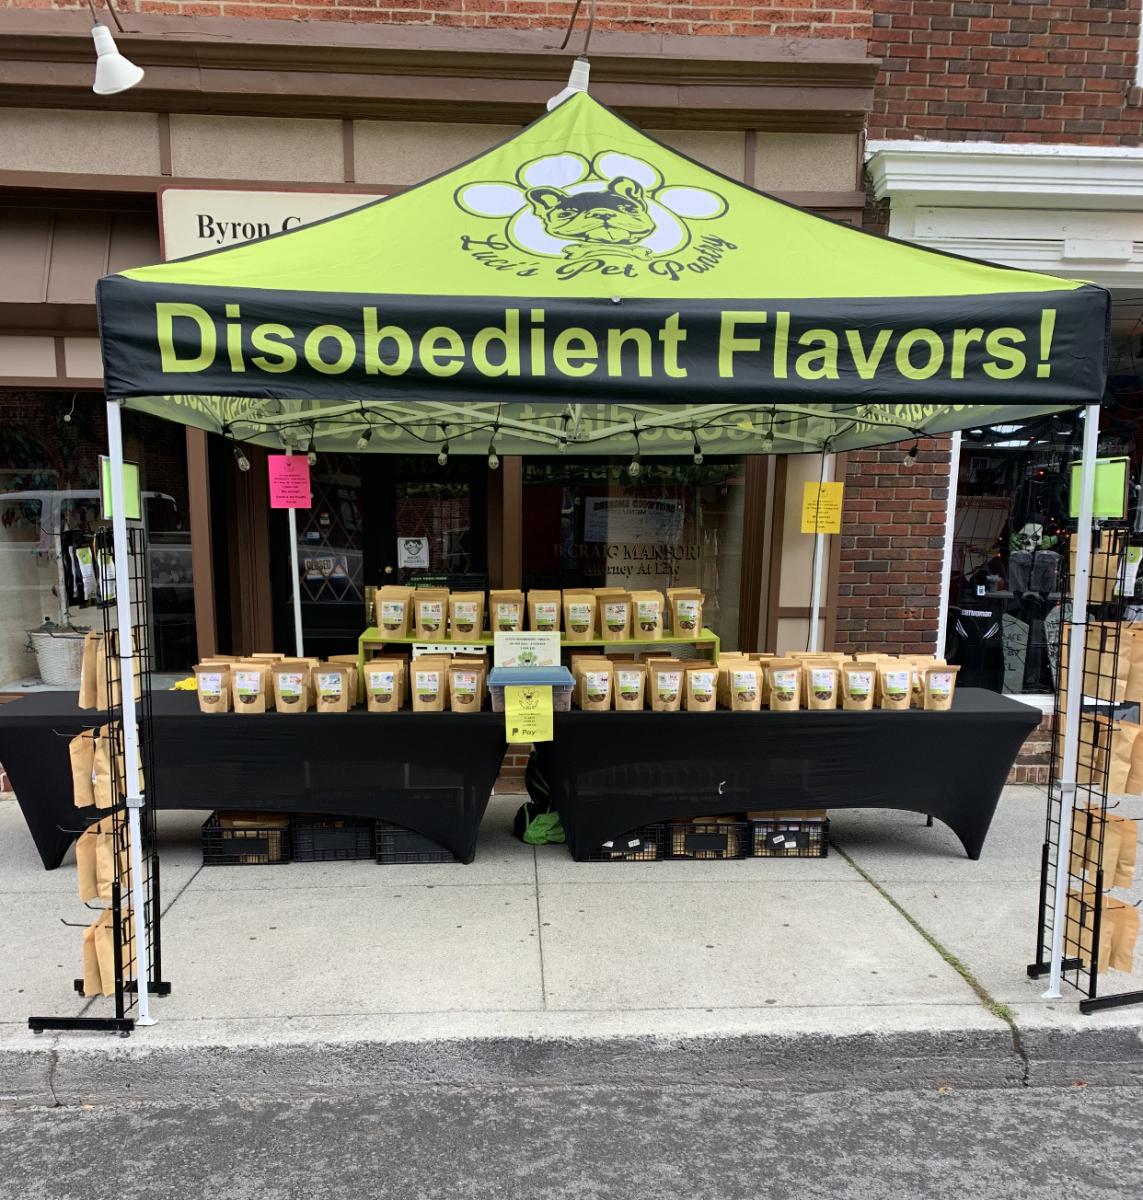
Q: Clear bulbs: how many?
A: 10